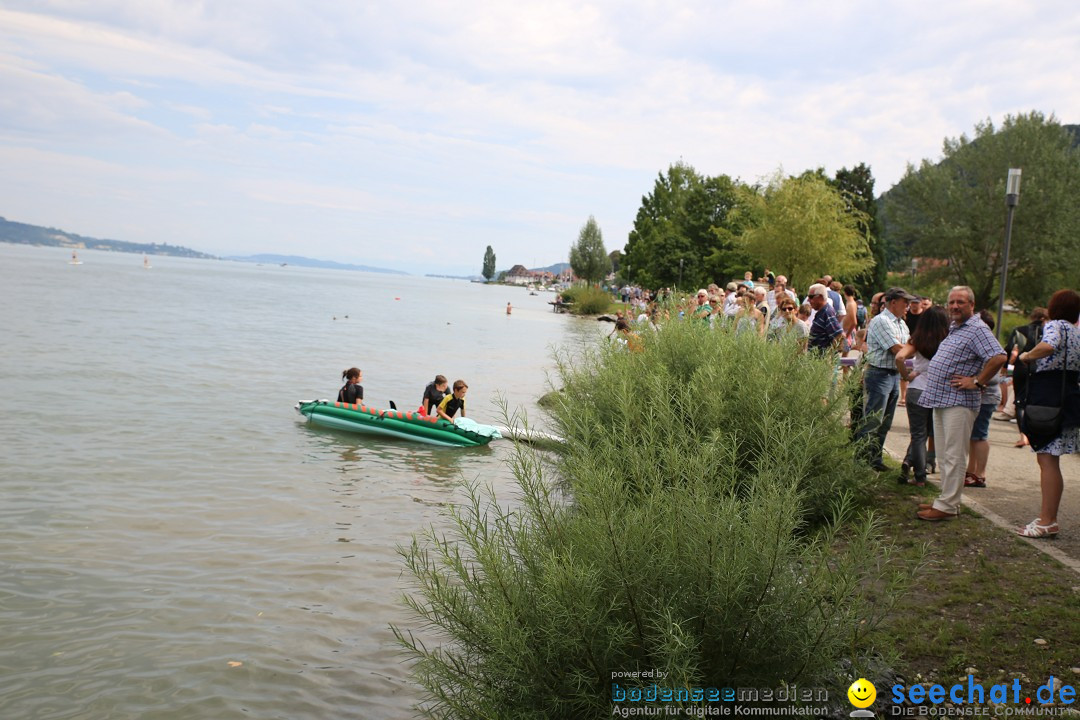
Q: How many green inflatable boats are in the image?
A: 1